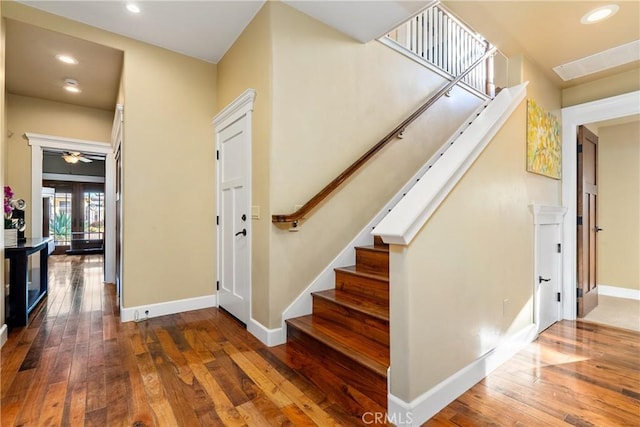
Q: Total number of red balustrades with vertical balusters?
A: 0